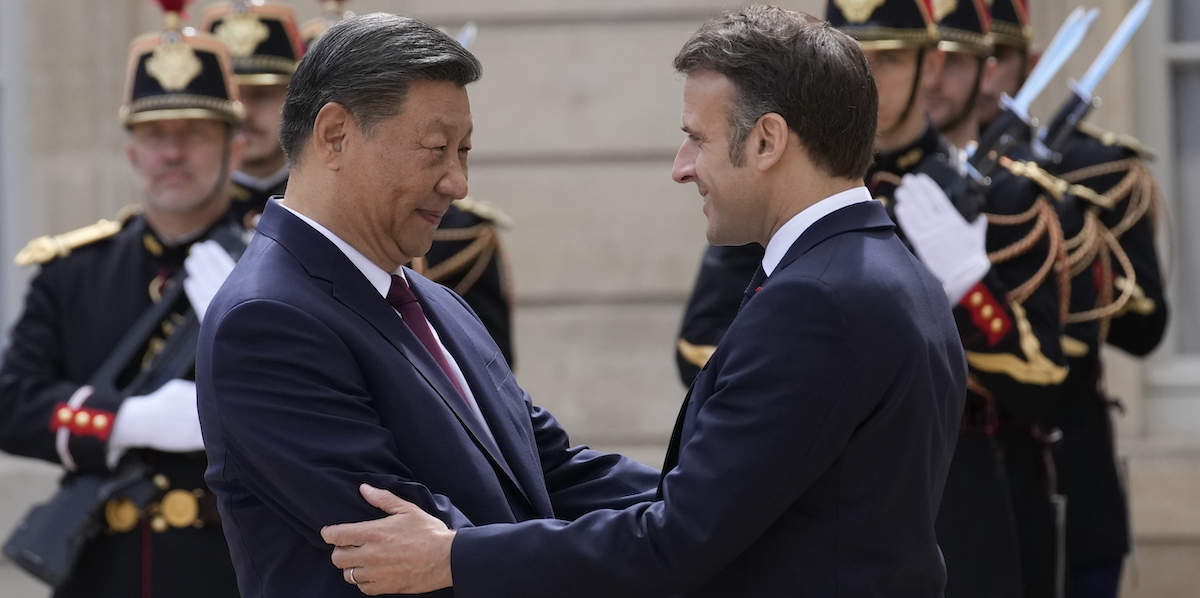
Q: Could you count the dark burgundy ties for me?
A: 1